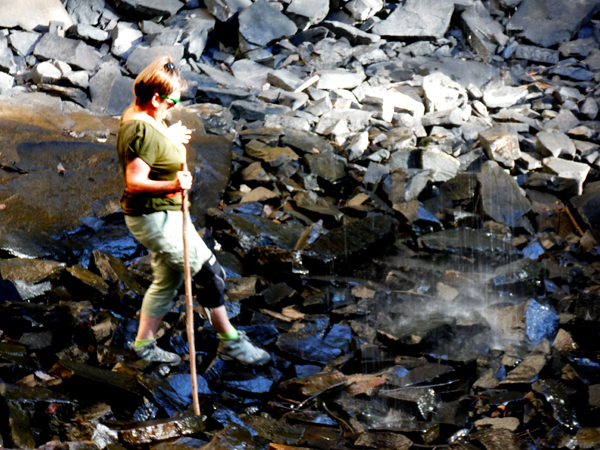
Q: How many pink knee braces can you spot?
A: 0